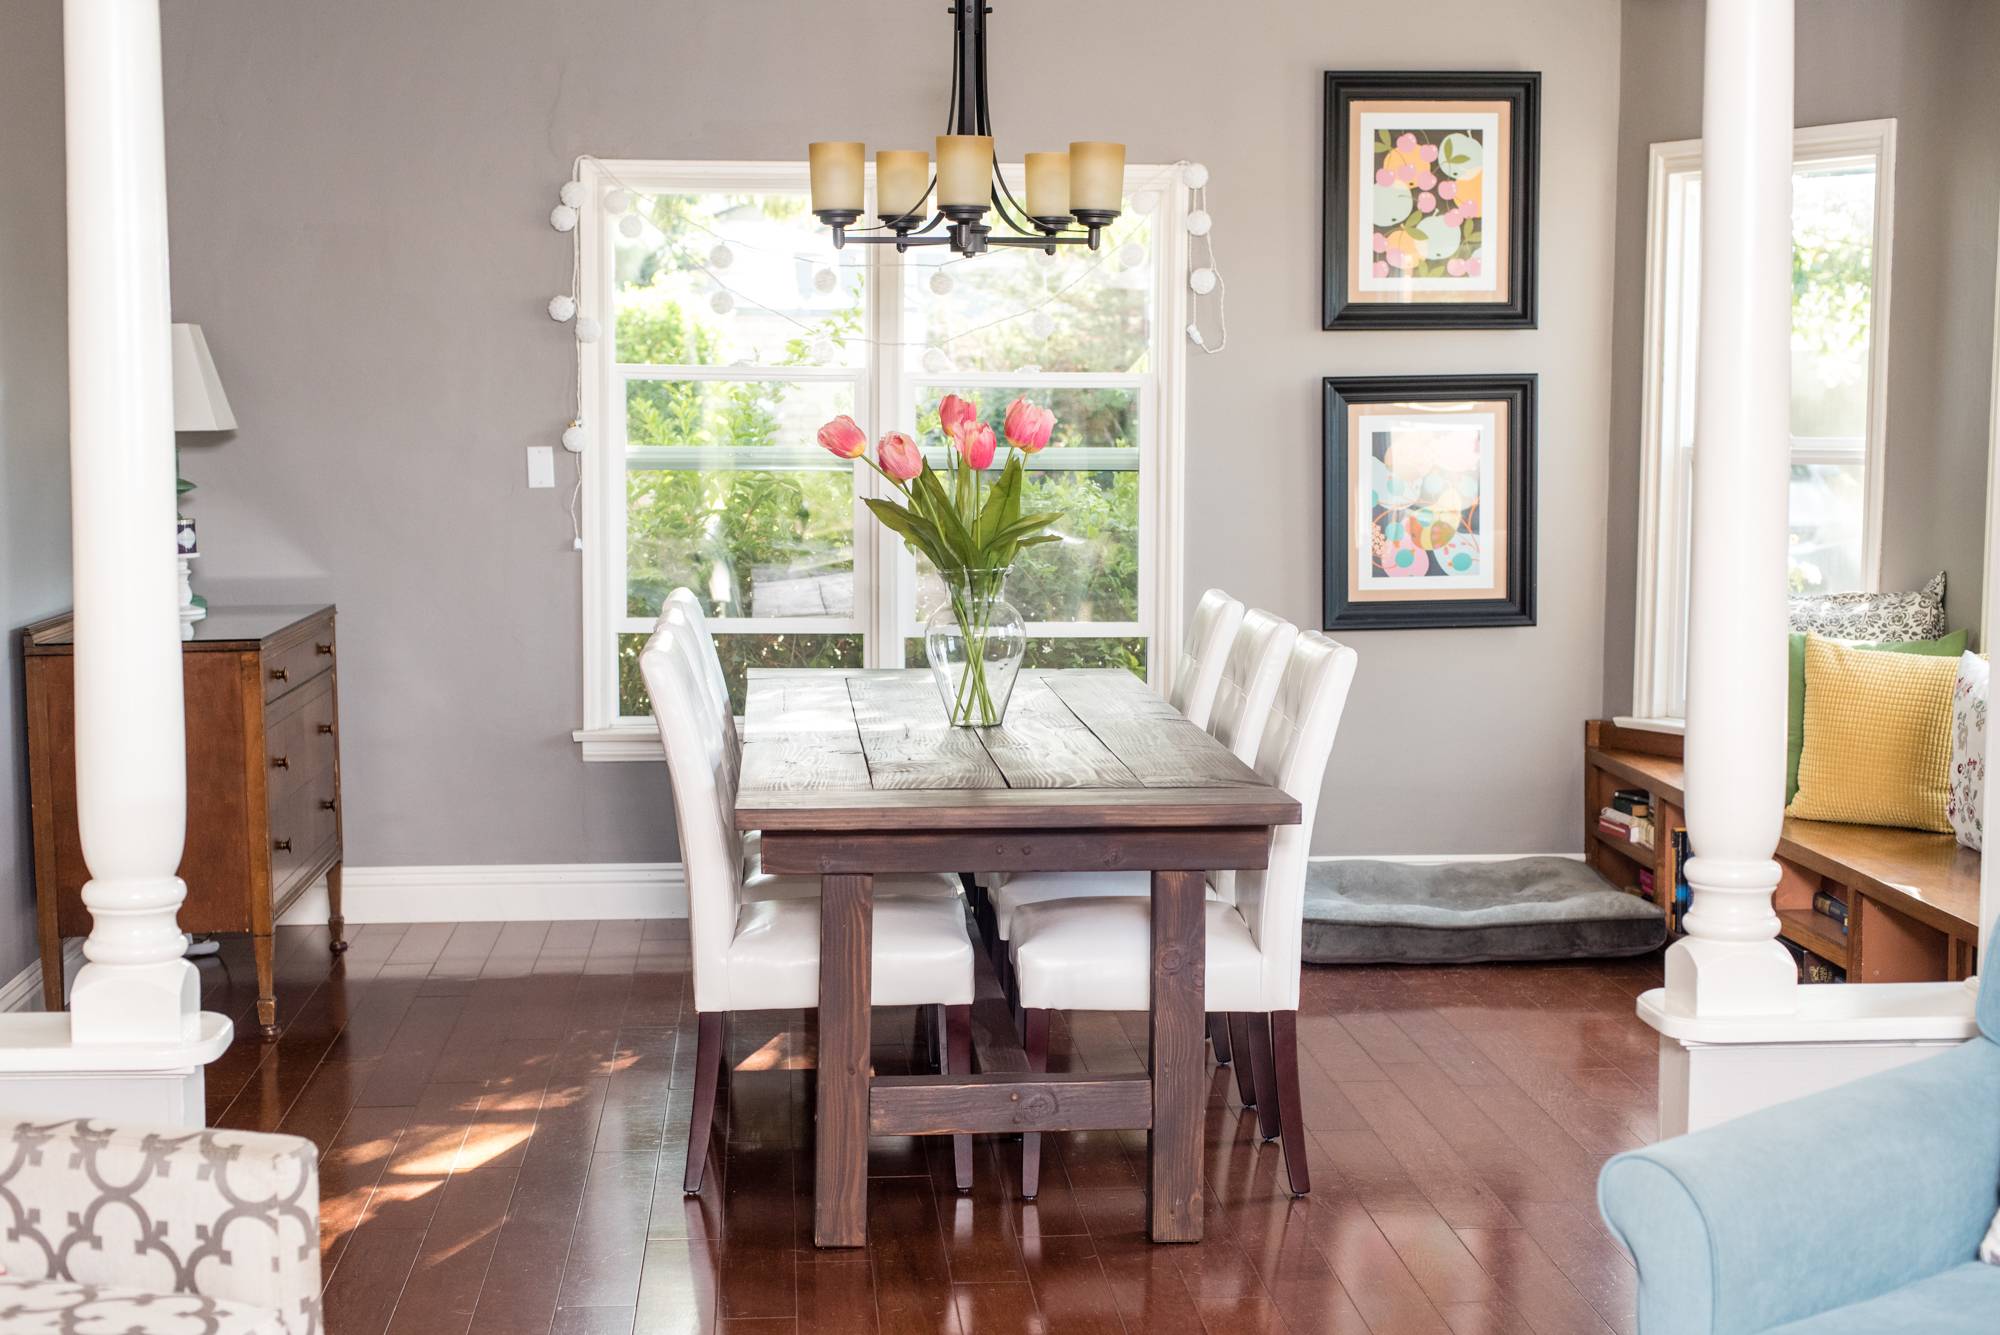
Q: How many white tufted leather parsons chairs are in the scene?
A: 6